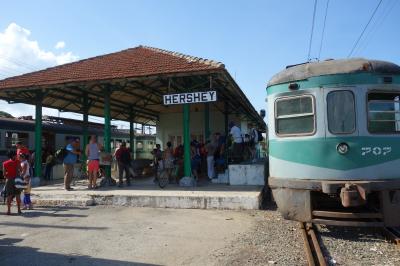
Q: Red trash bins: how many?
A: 0